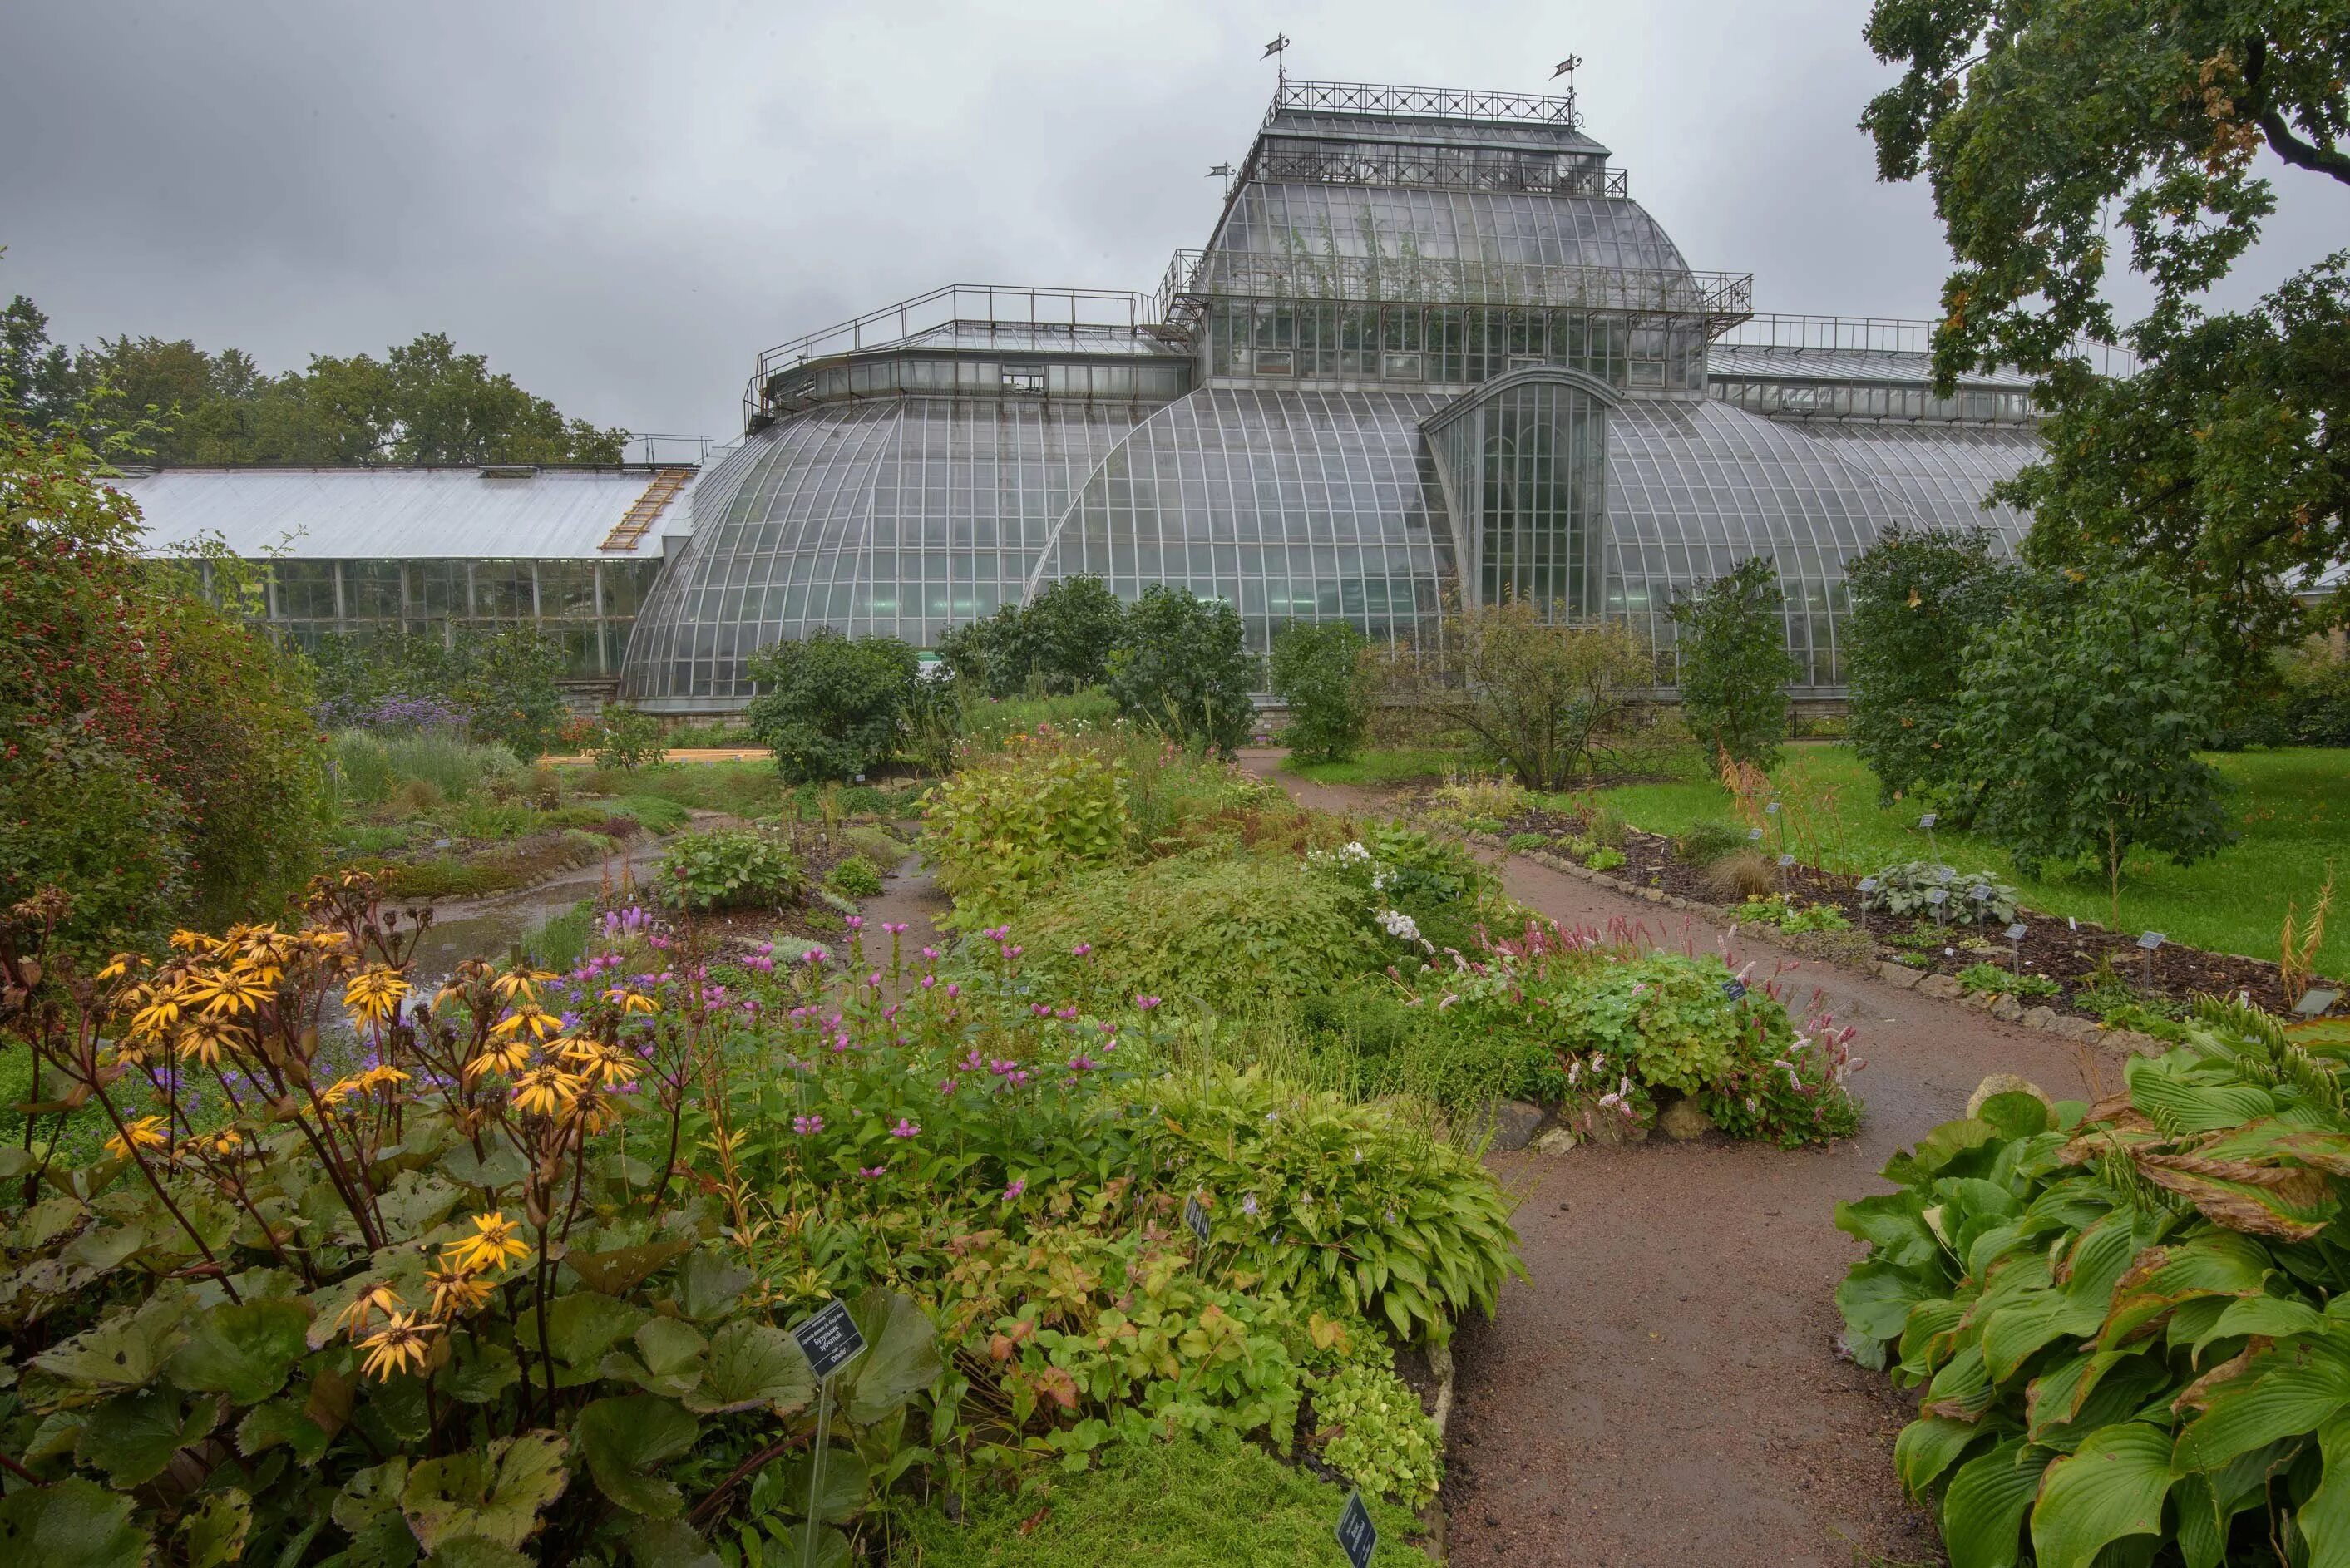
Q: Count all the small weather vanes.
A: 3